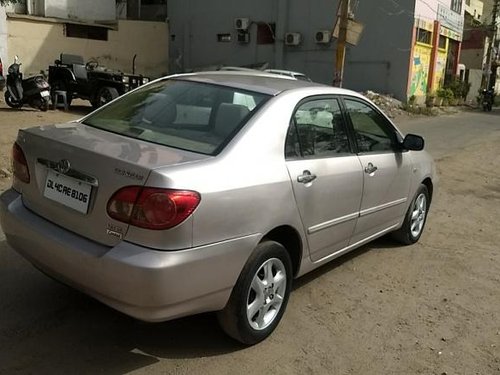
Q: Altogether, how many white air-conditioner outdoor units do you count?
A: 3